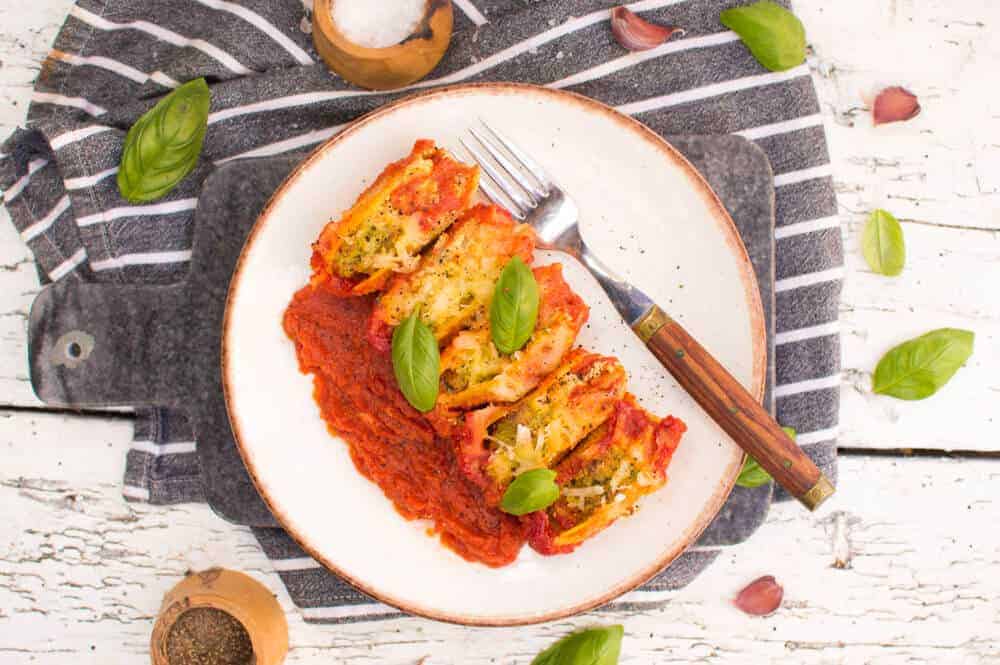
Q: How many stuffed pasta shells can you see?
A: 5